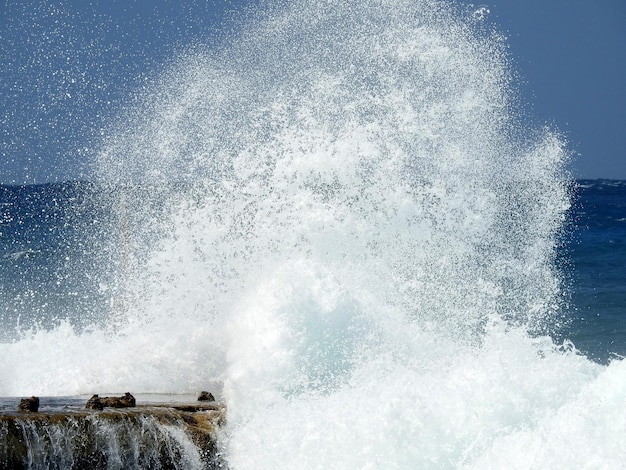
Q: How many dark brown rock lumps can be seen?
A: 3